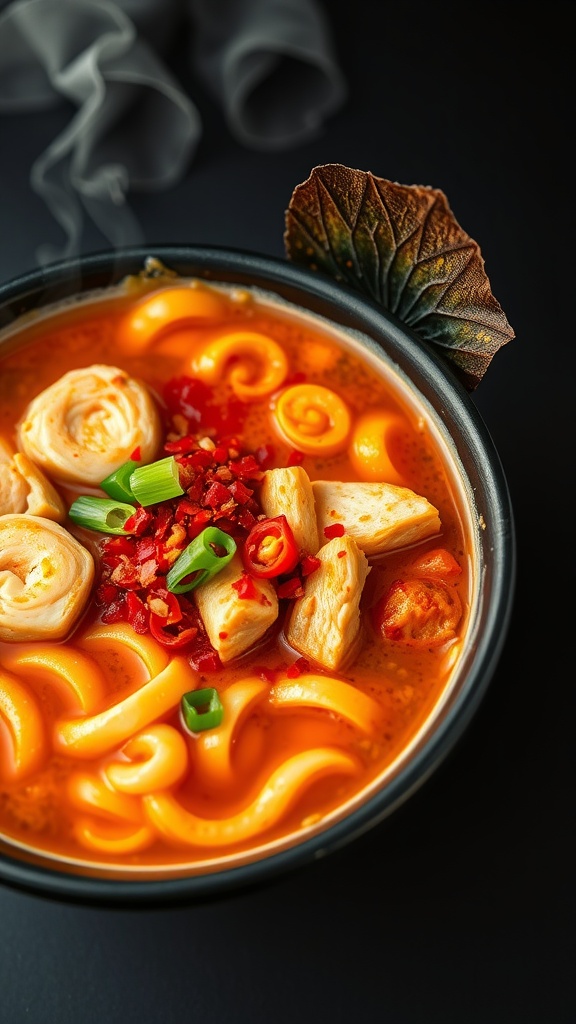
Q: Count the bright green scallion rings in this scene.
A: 5